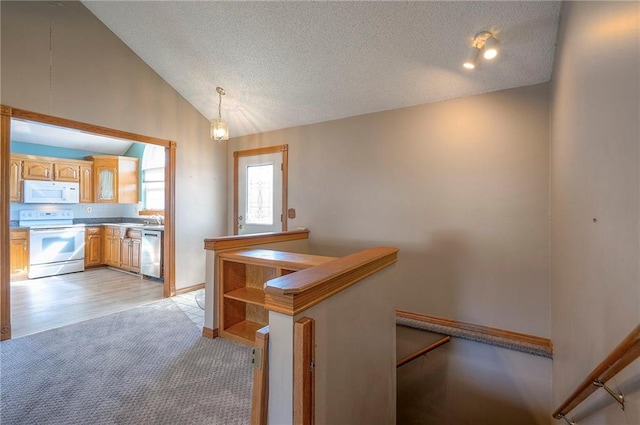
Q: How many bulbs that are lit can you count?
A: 3